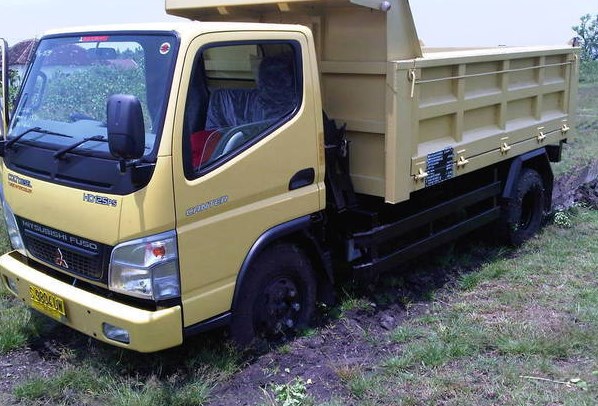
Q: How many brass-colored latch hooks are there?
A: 5